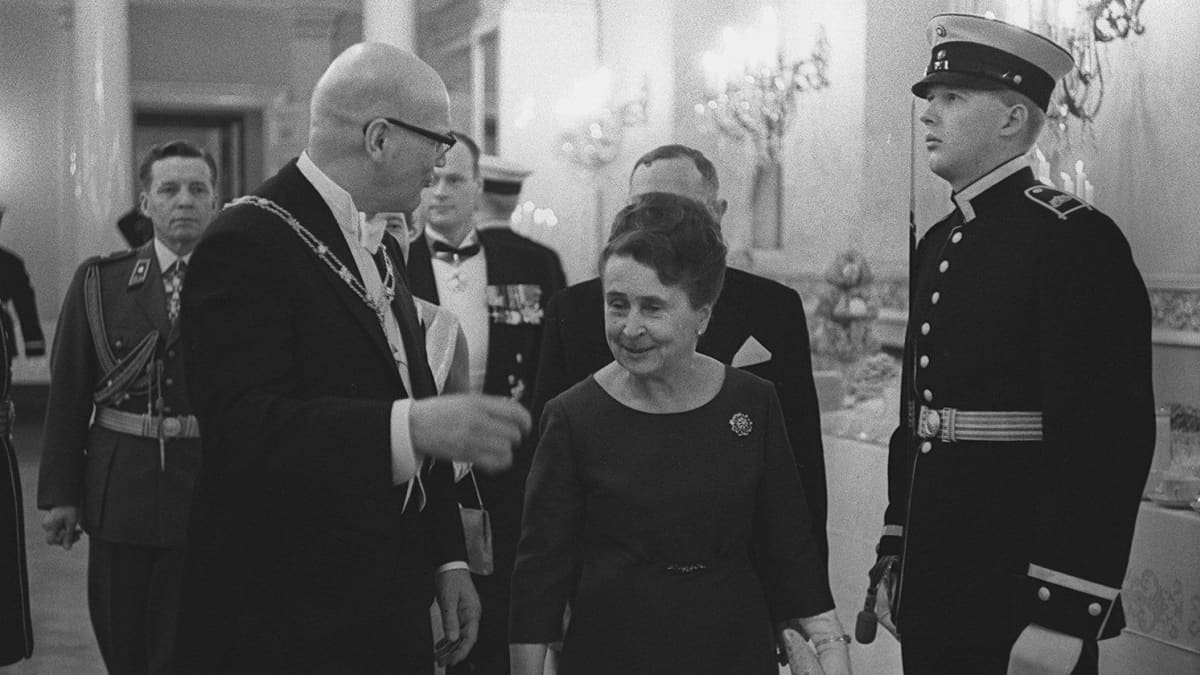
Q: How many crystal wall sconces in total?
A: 3